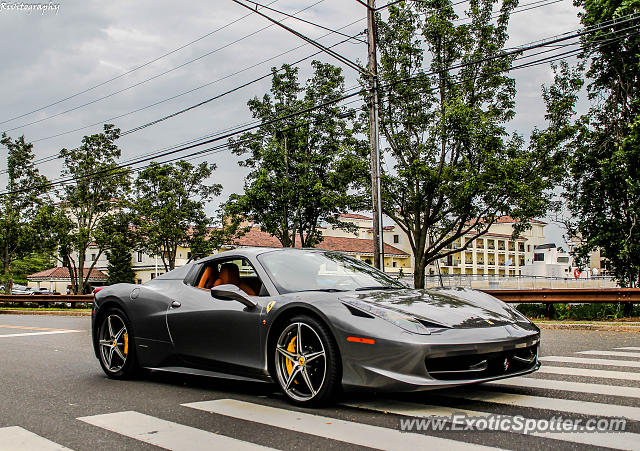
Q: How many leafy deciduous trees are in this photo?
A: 6